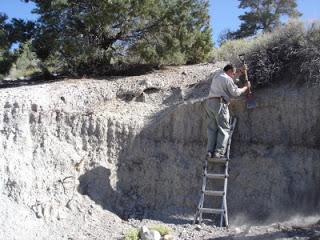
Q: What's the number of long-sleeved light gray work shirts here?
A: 1